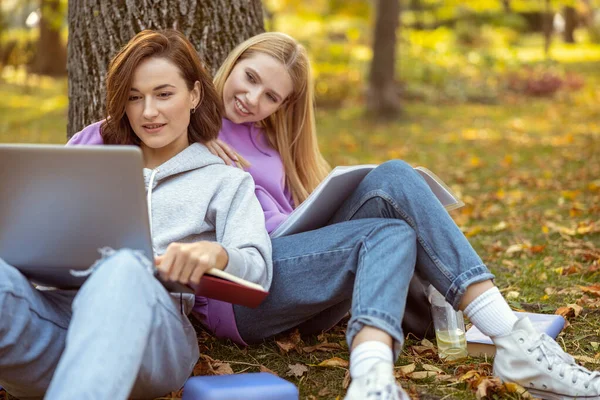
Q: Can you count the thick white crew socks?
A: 2